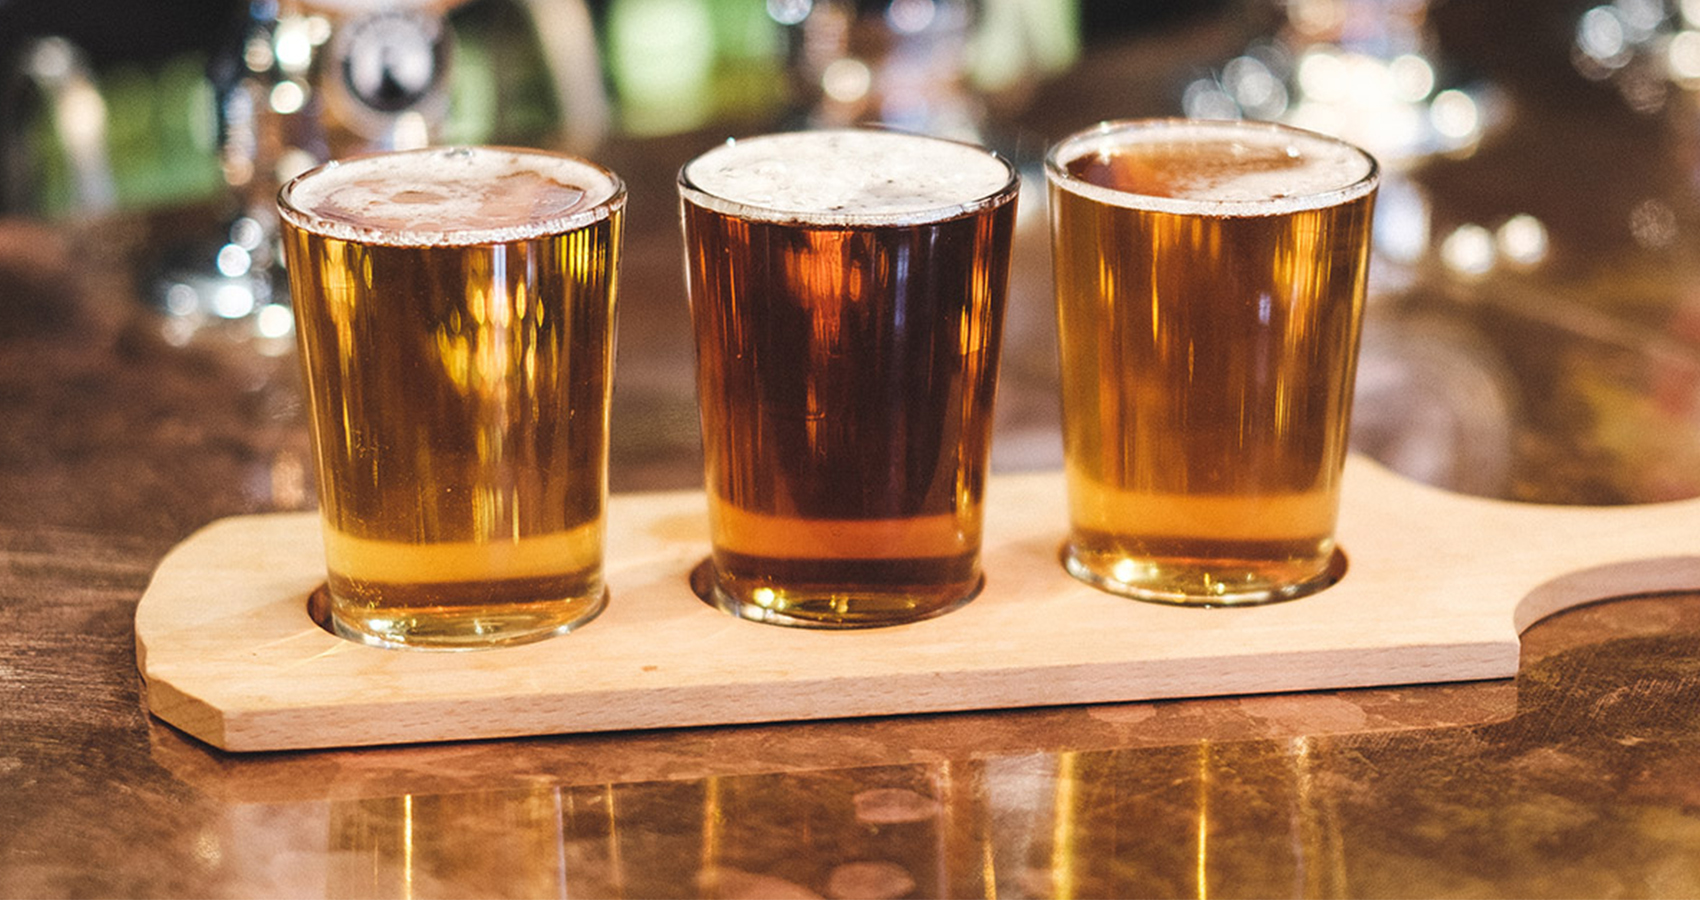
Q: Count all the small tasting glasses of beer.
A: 3